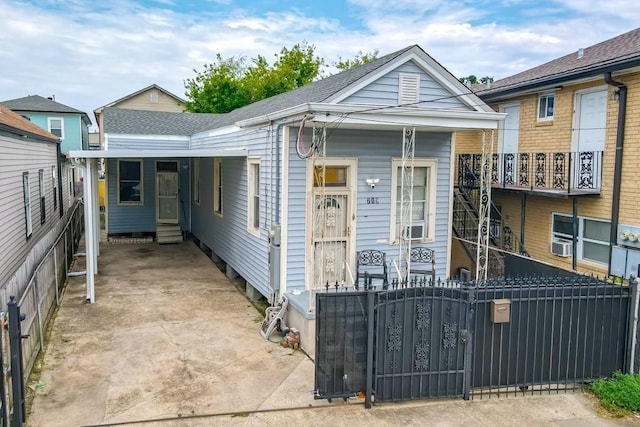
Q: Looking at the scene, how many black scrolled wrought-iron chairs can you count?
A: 2